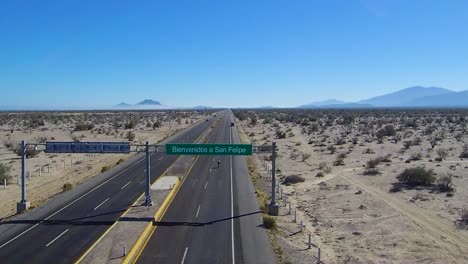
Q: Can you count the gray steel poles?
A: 3